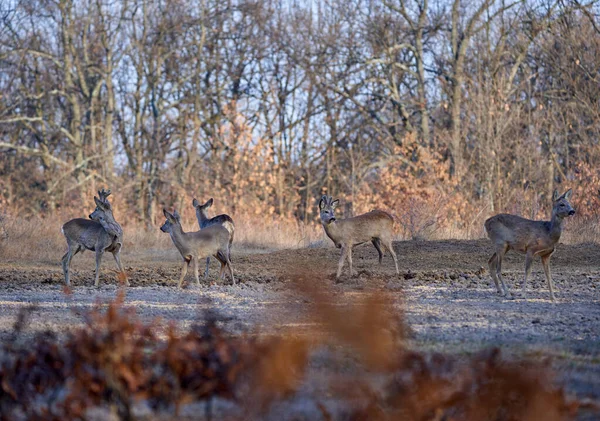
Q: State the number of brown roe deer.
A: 5